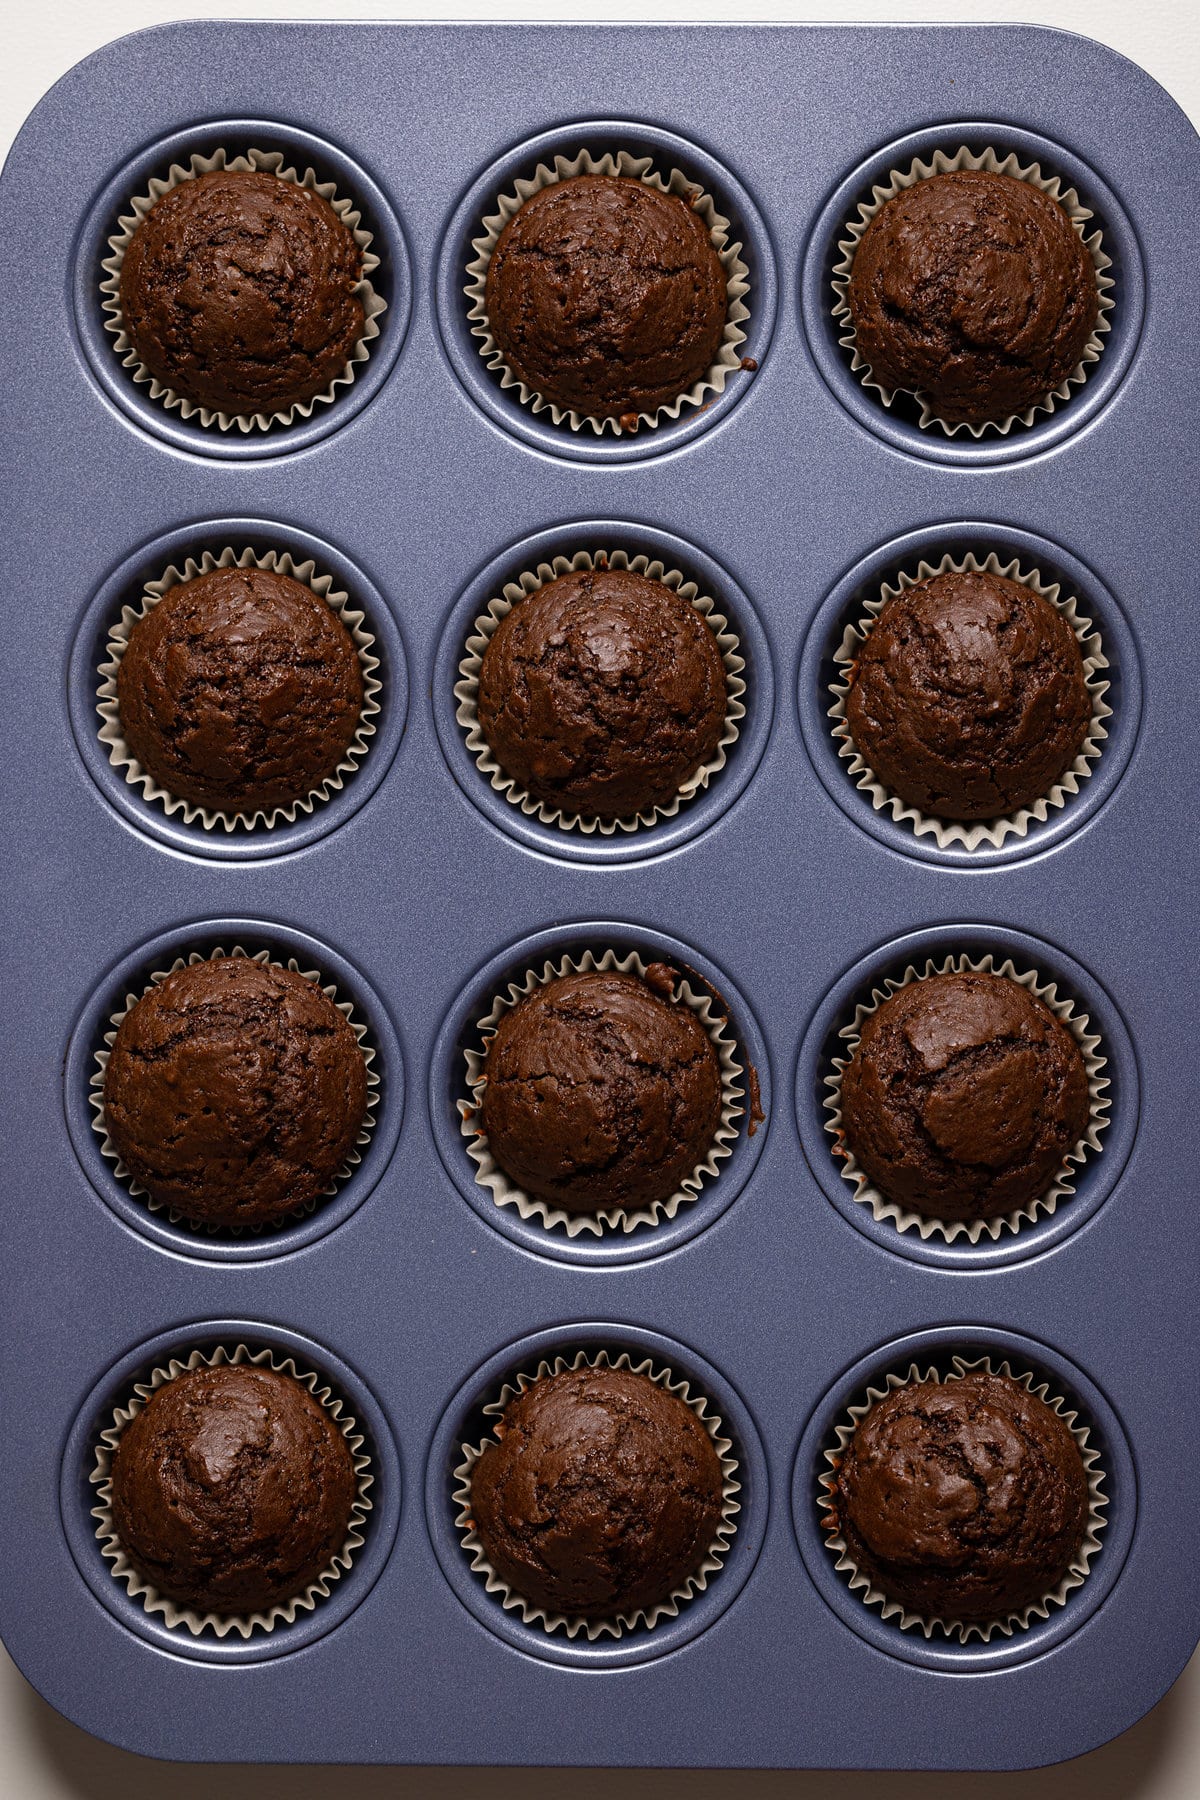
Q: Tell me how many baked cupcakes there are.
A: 12